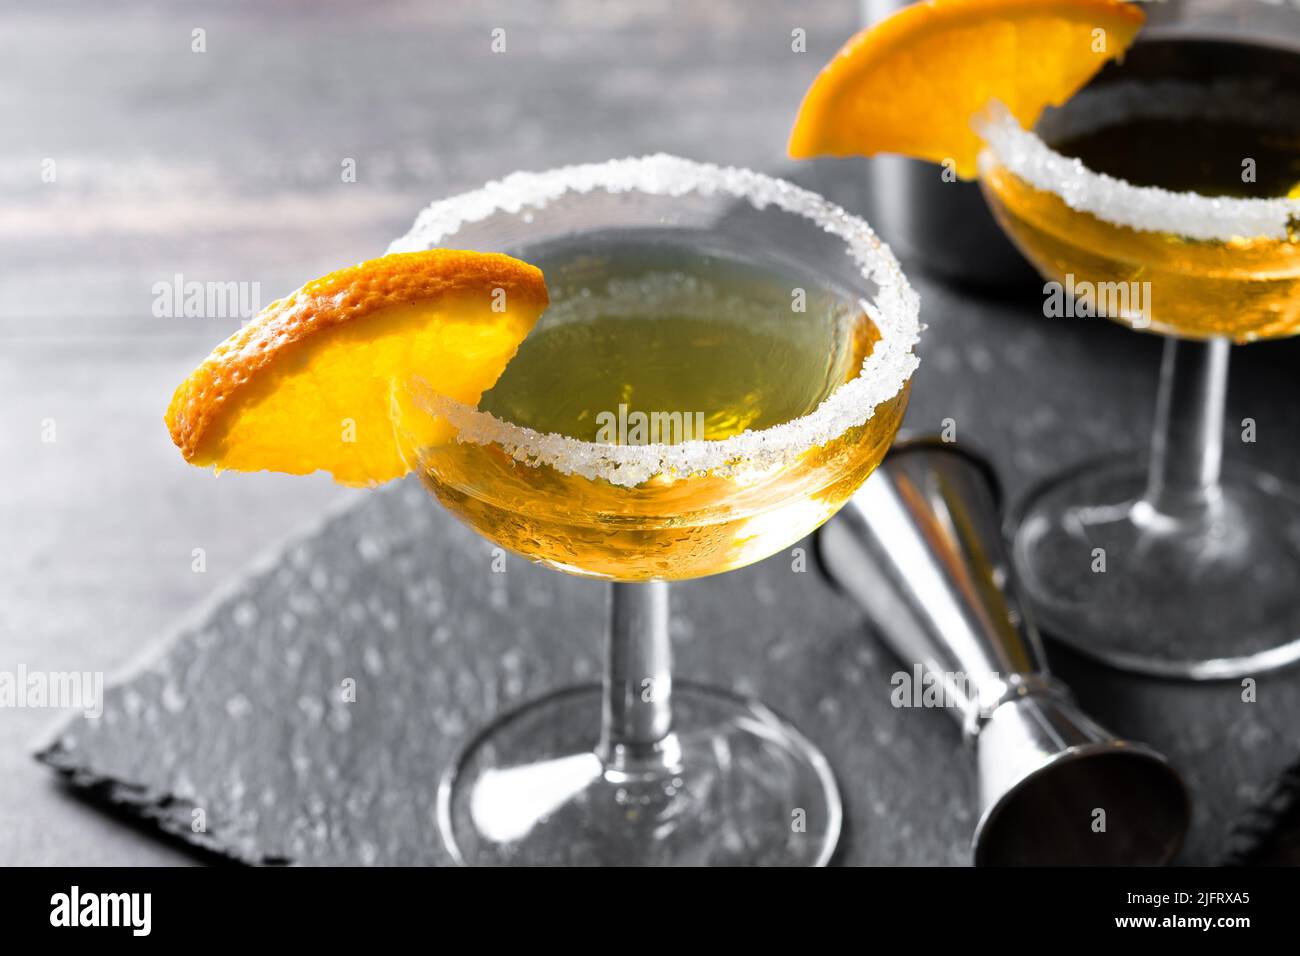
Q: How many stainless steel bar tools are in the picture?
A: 1